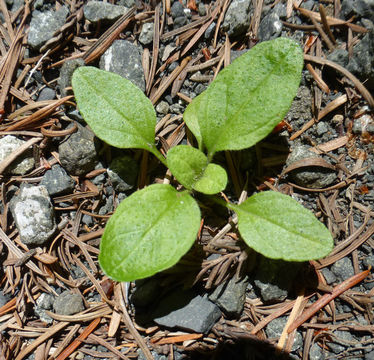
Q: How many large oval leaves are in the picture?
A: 4